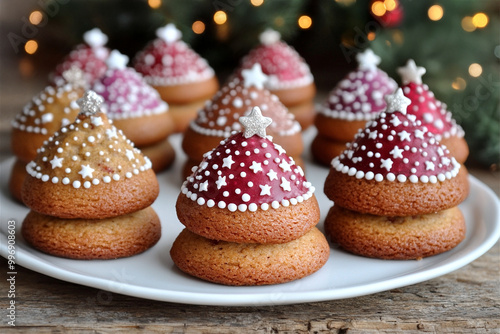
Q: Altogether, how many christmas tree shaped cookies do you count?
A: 11